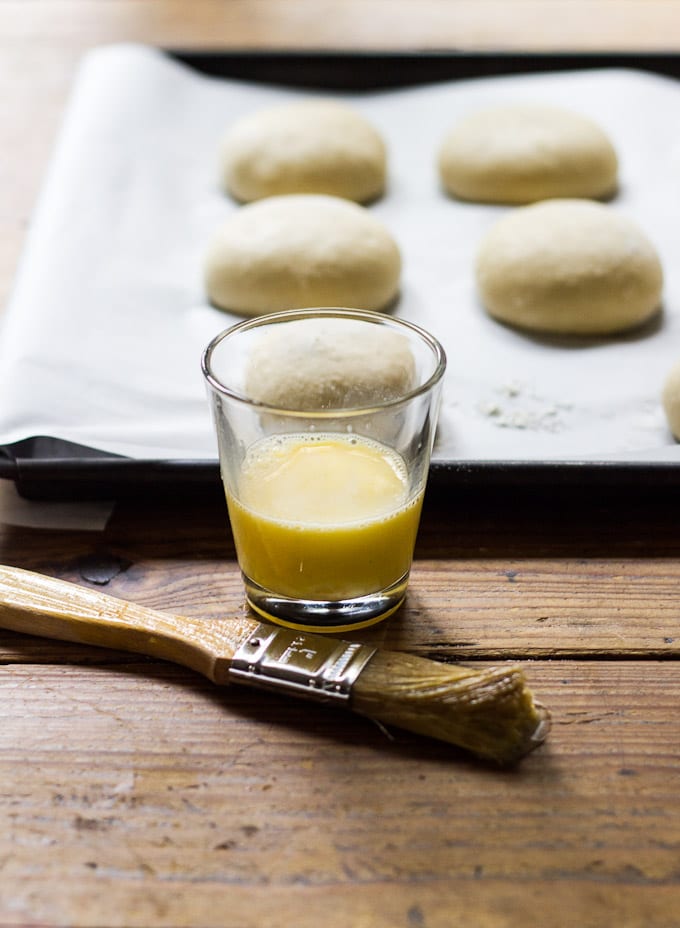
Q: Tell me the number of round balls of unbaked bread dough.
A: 6